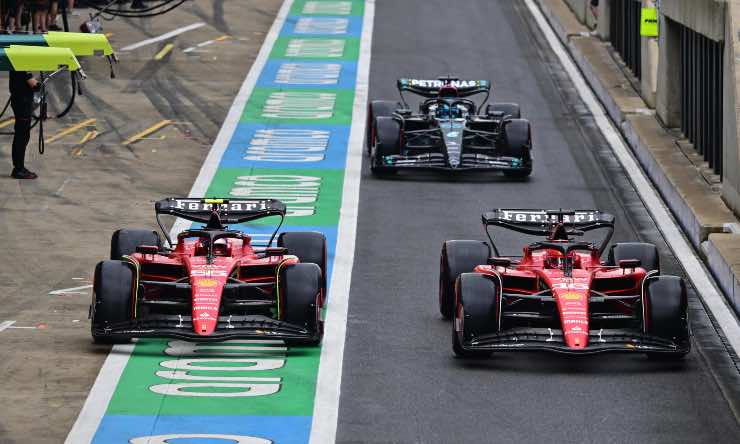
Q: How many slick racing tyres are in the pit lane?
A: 12